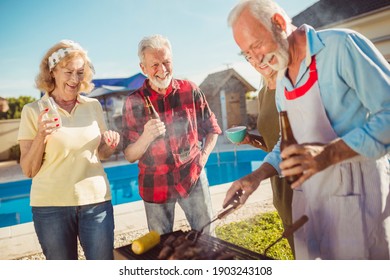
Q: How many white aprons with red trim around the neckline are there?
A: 1